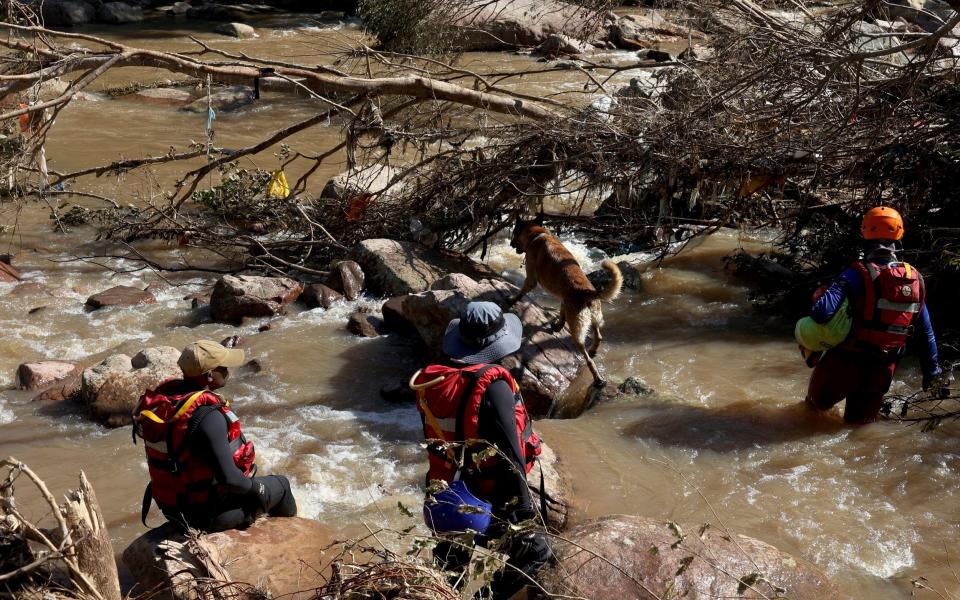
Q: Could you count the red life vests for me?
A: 3